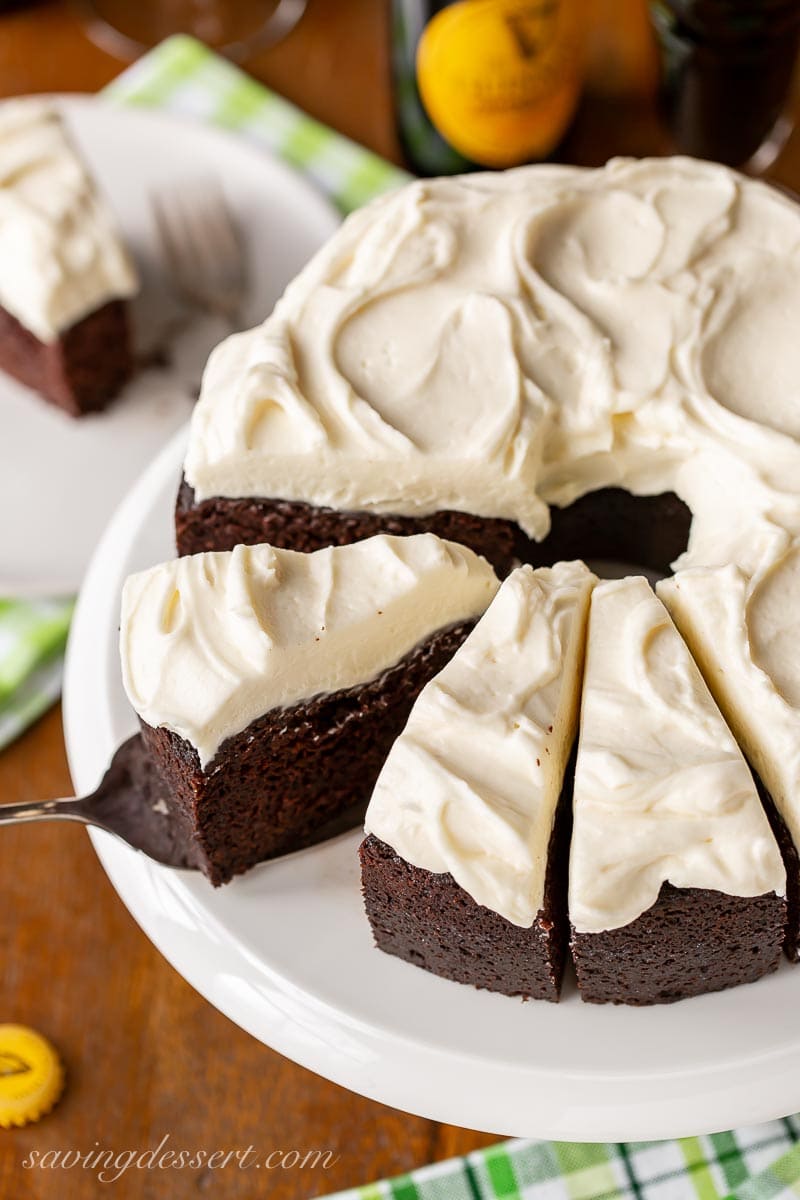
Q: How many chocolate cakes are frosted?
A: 1